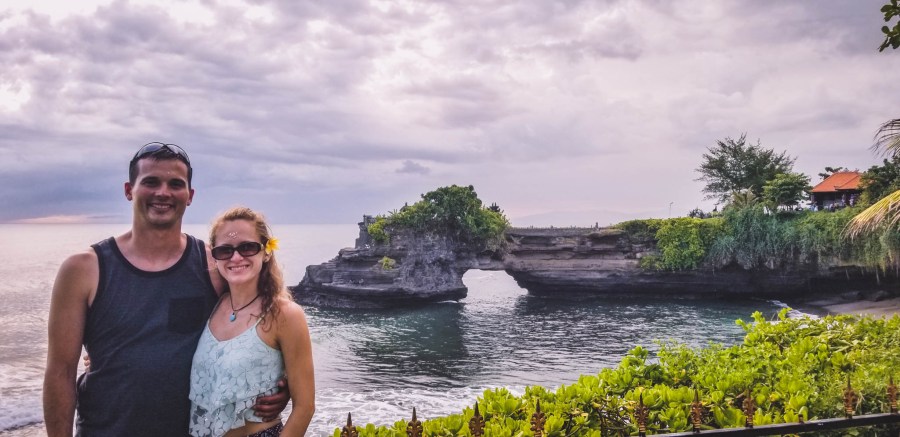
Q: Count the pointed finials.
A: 9